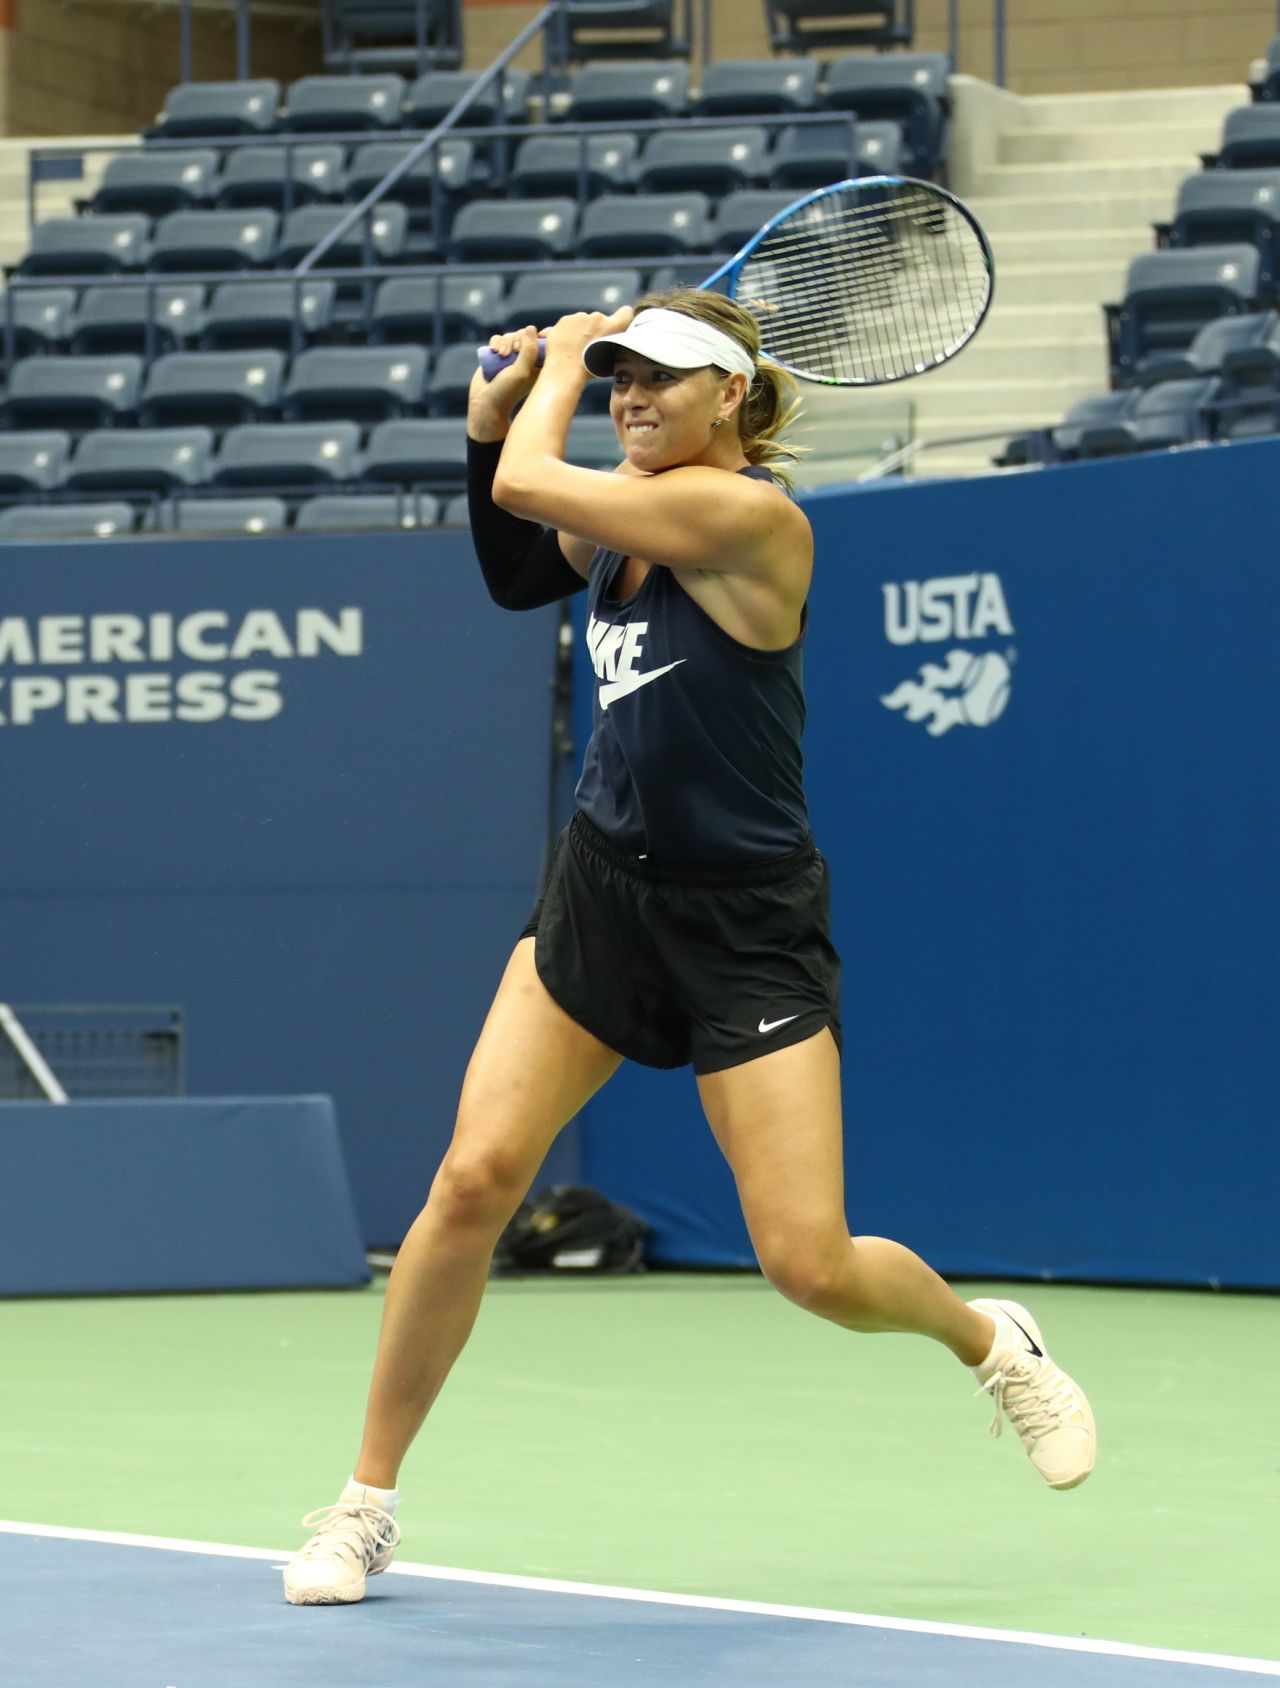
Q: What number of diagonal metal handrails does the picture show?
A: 1